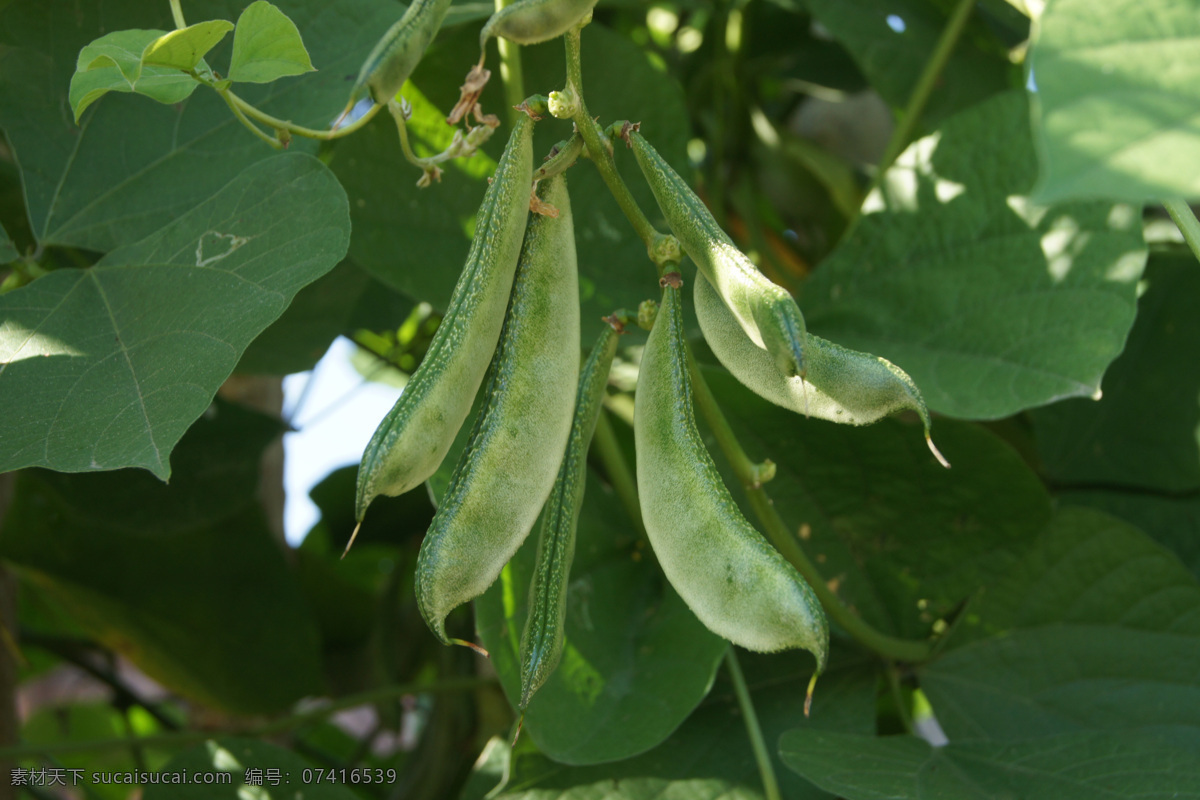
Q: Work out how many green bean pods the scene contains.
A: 8